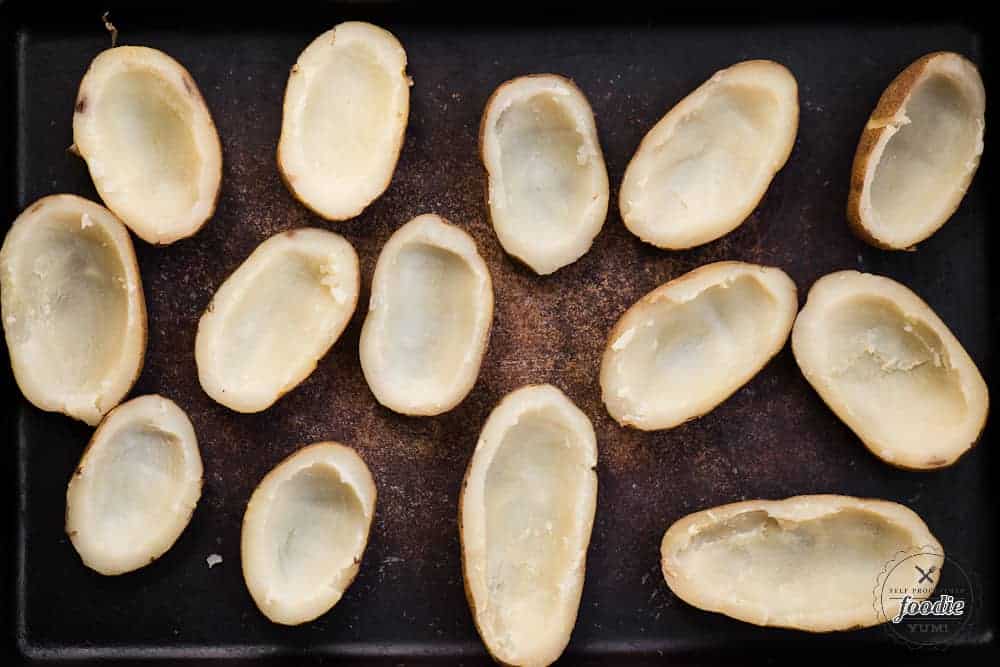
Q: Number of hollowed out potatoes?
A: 14